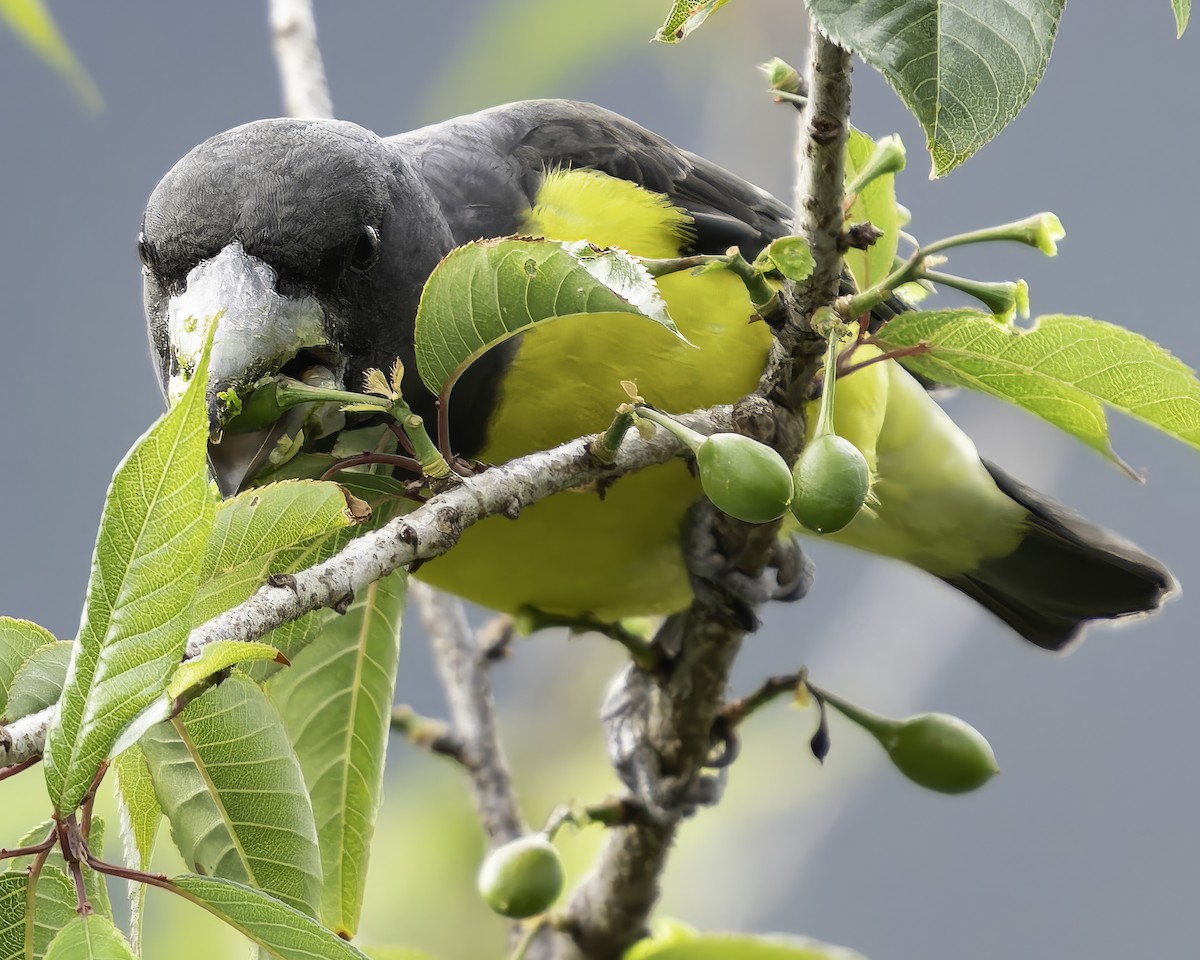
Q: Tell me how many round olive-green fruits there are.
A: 4